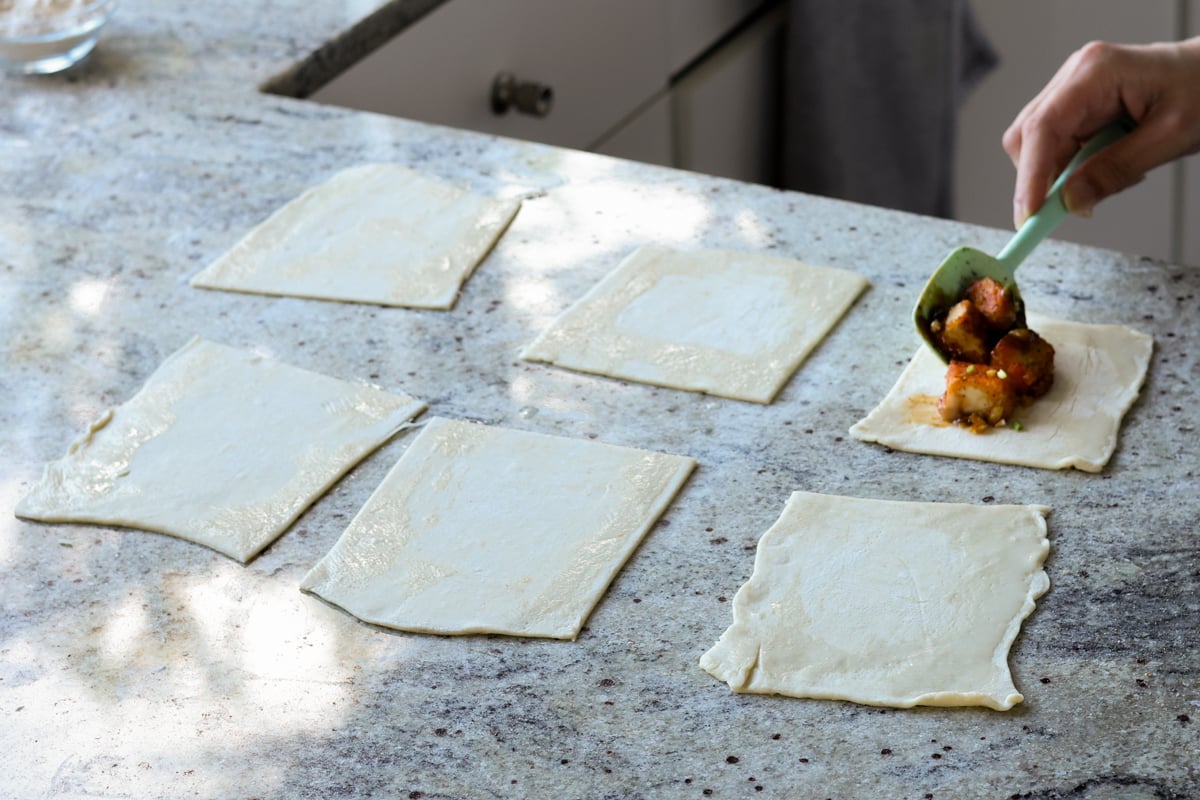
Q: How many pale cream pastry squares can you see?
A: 6